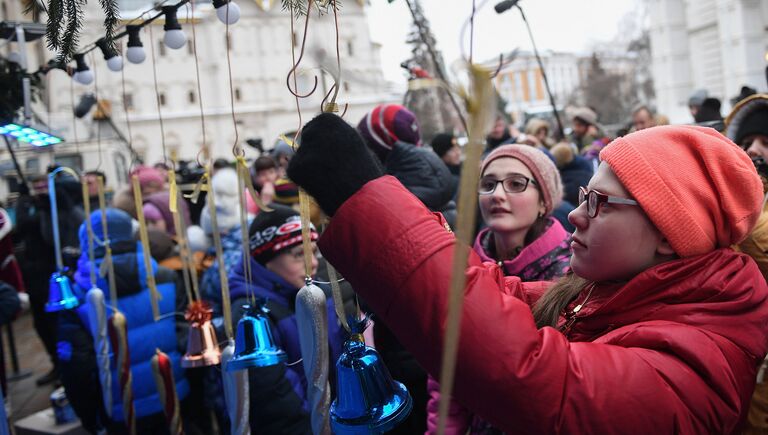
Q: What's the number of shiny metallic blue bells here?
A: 3